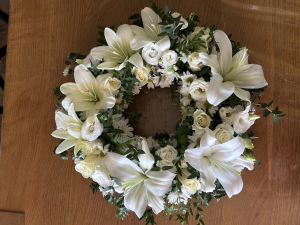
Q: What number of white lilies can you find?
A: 7